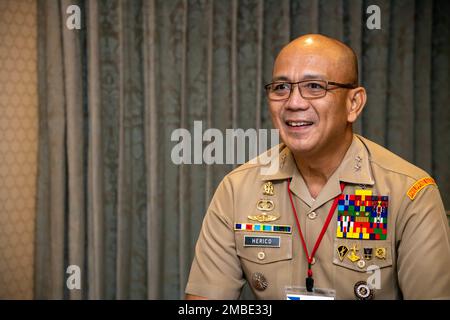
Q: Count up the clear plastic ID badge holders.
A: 1